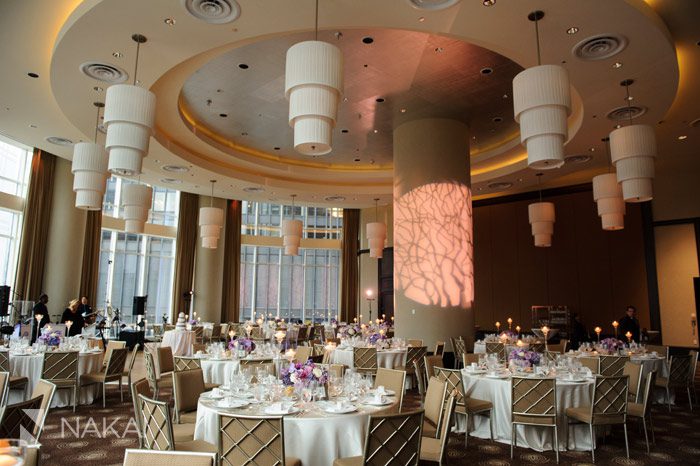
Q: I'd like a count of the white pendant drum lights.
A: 11